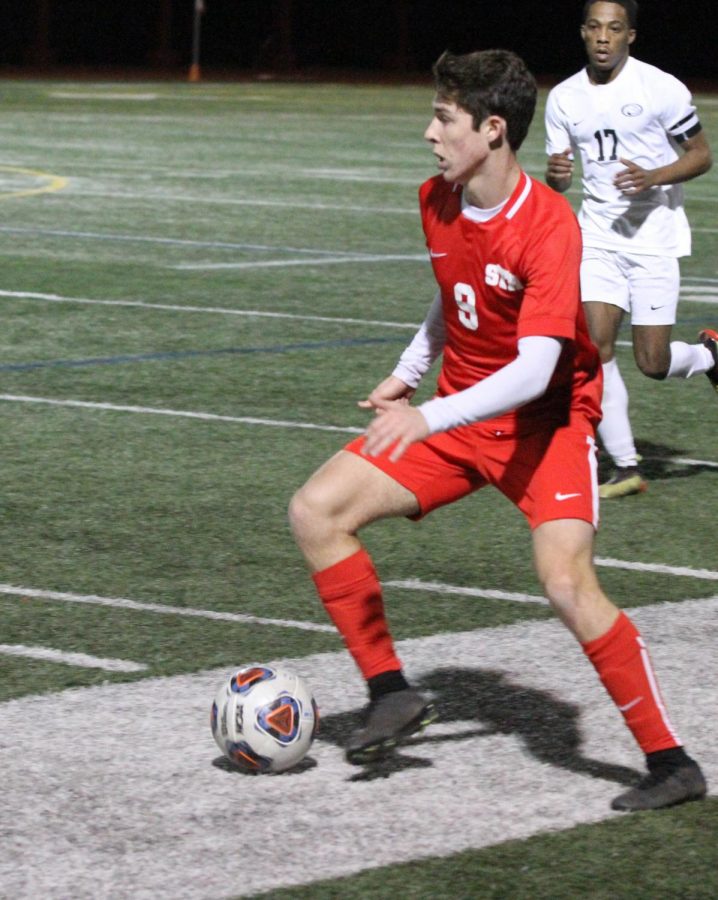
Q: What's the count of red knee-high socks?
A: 2